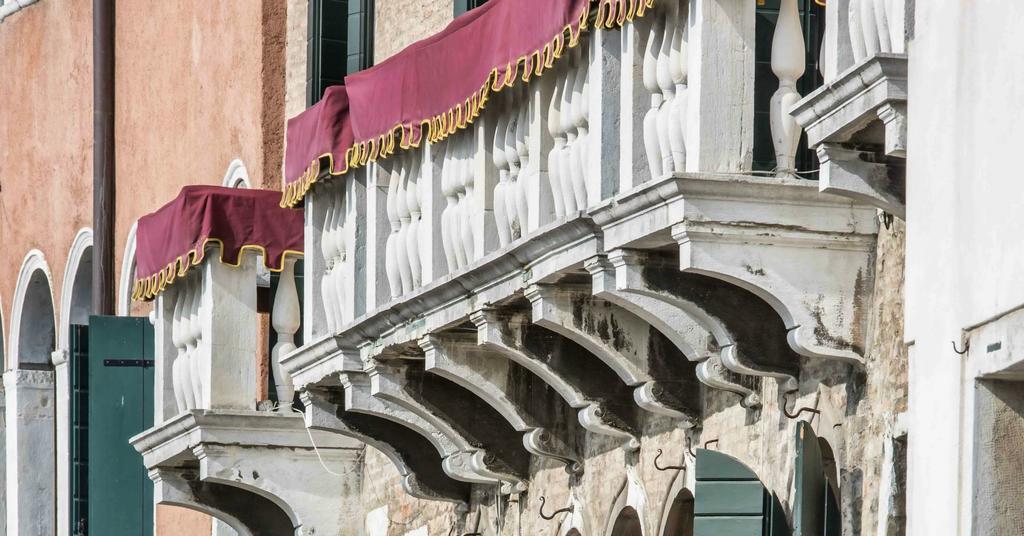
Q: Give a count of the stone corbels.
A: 13